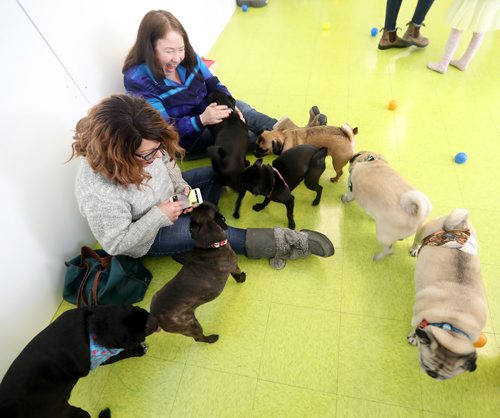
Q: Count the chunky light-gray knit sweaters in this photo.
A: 1